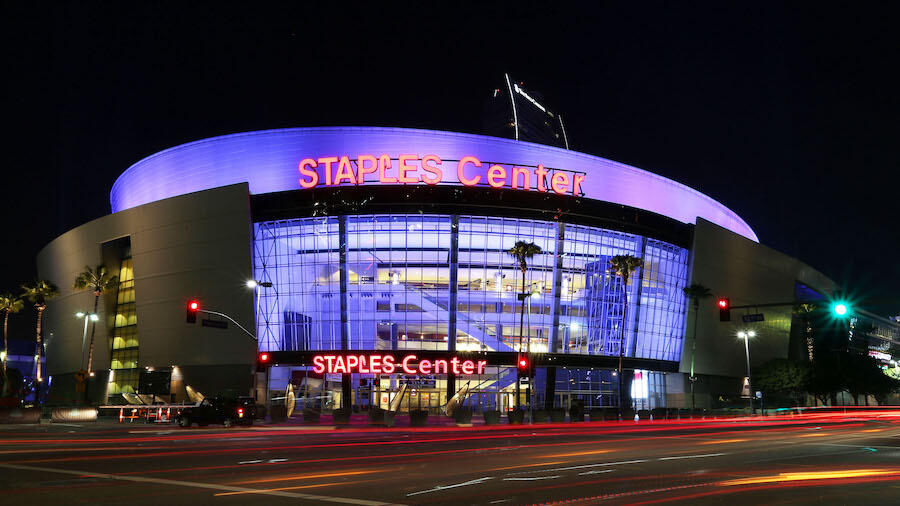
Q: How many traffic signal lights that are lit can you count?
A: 5